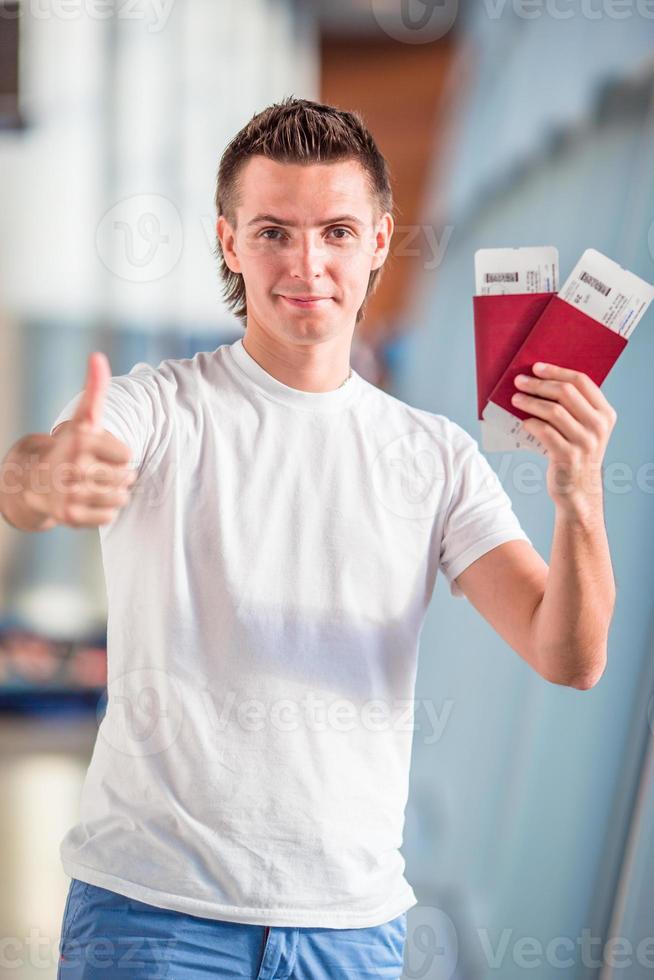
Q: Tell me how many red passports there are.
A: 2